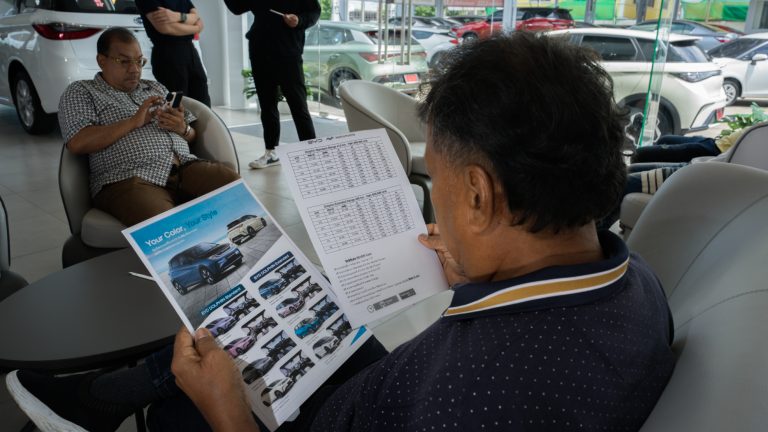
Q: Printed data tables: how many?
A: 2